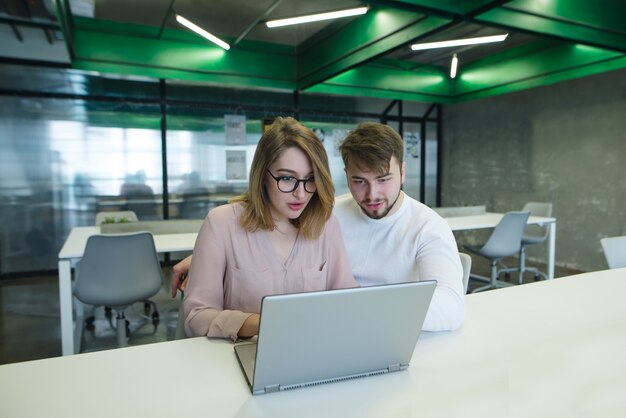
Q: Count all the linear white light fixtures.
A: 4